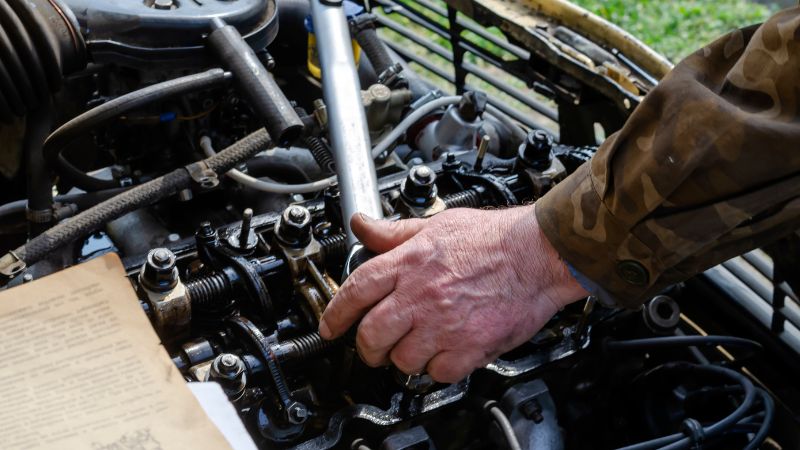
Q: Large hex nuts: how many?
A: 5